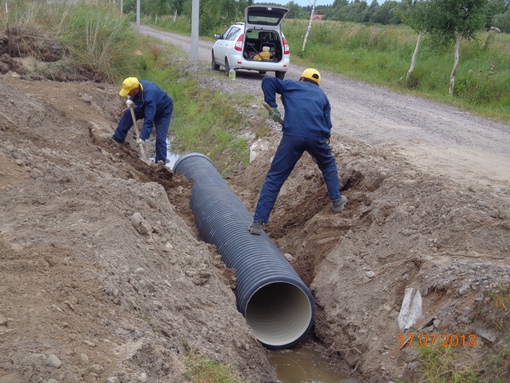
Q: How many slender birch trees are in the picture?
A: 3